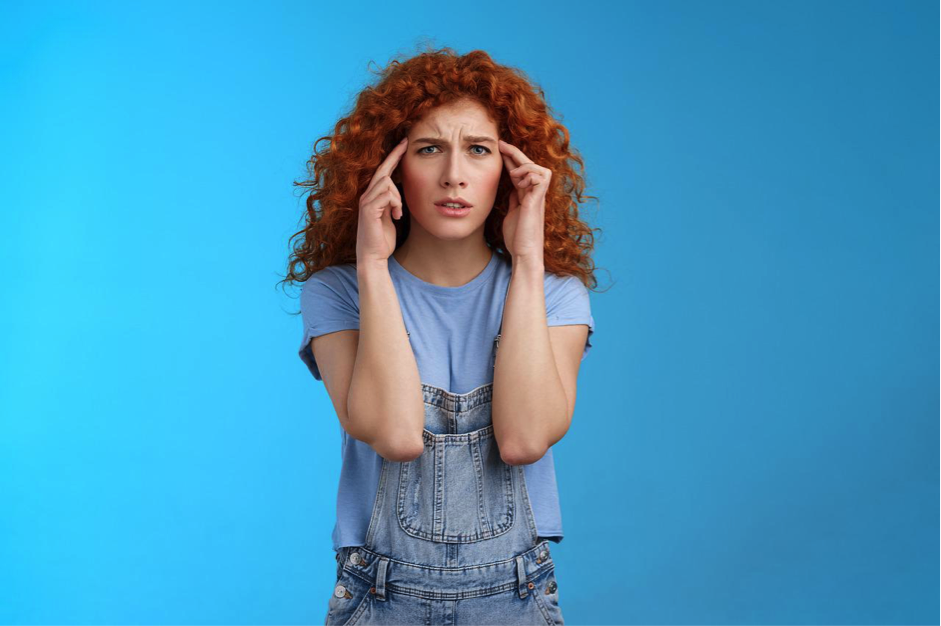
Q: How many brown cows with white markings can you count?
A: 0